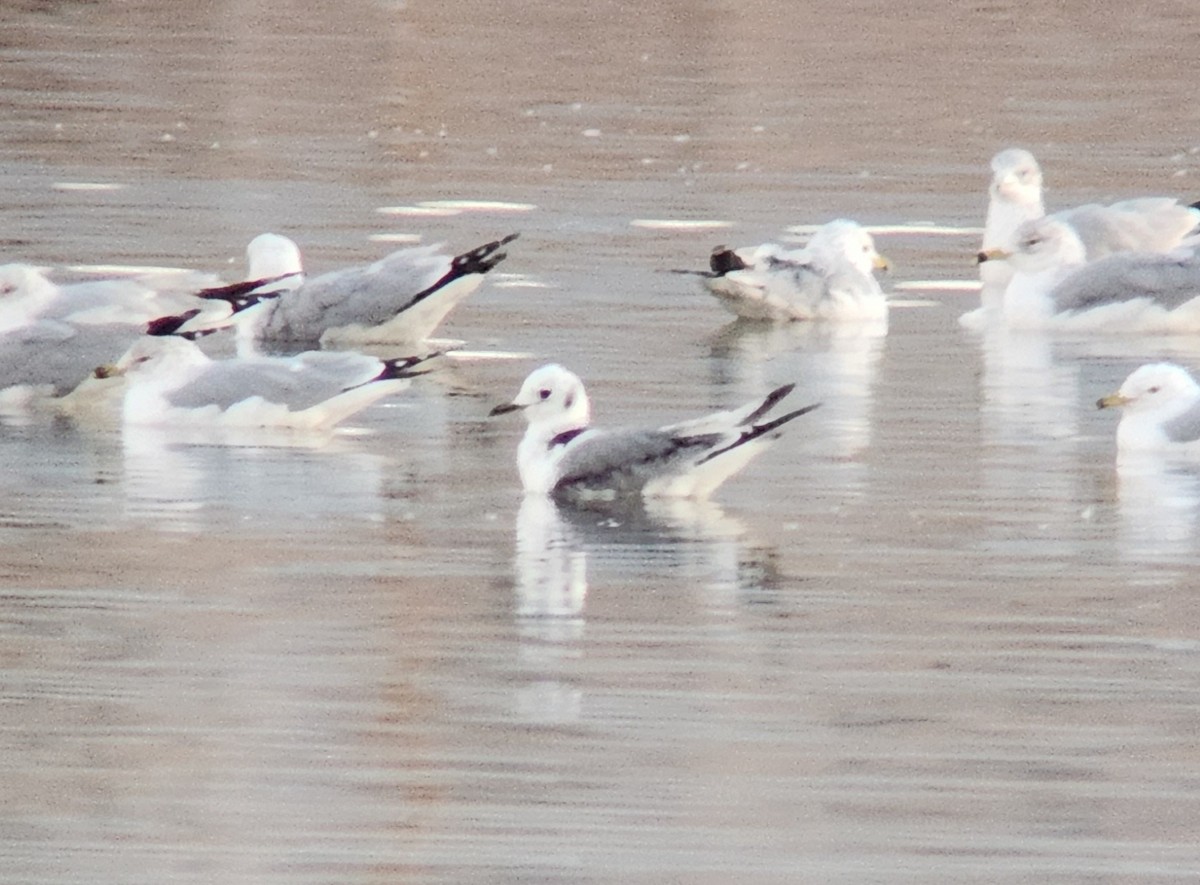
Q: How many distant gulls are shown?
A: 8